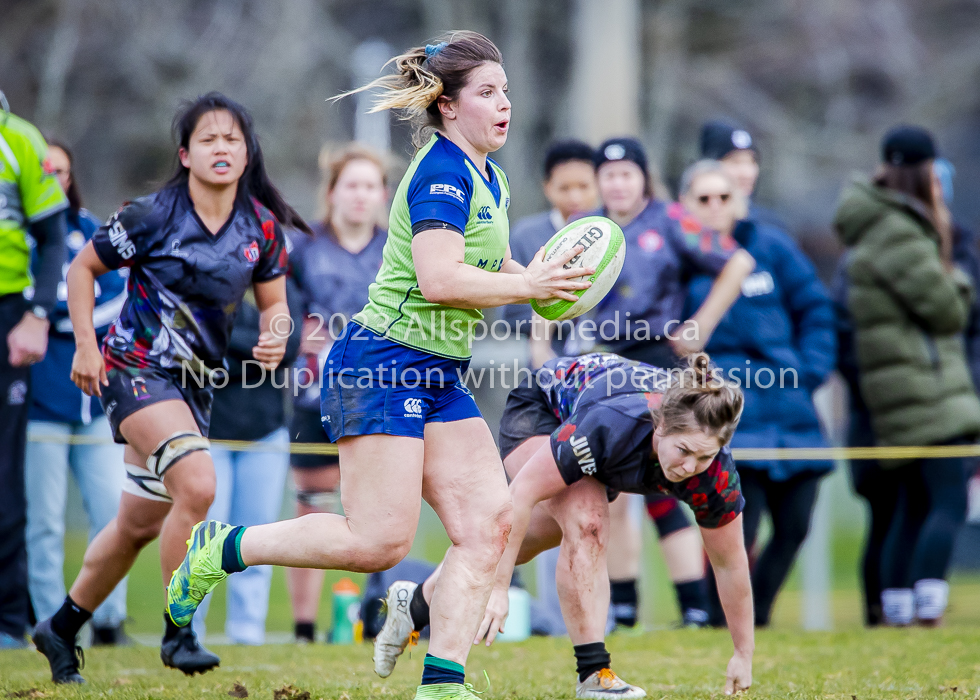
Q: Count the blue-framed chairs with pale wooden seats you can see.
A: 0